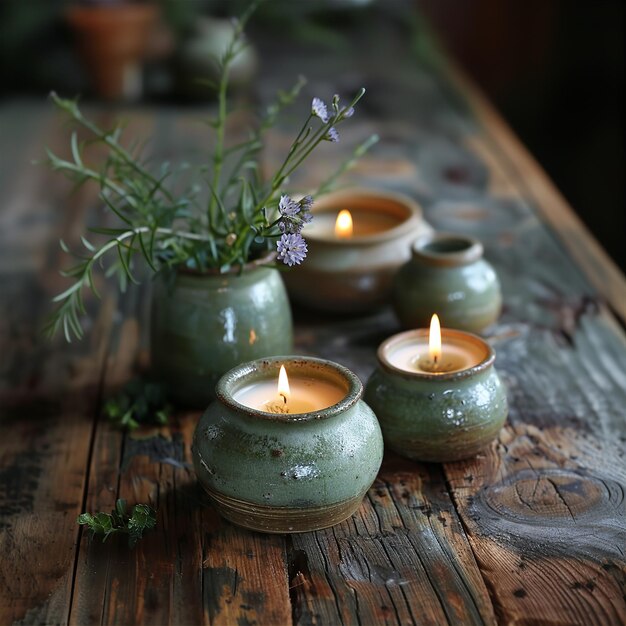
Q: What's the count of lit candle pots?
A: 3